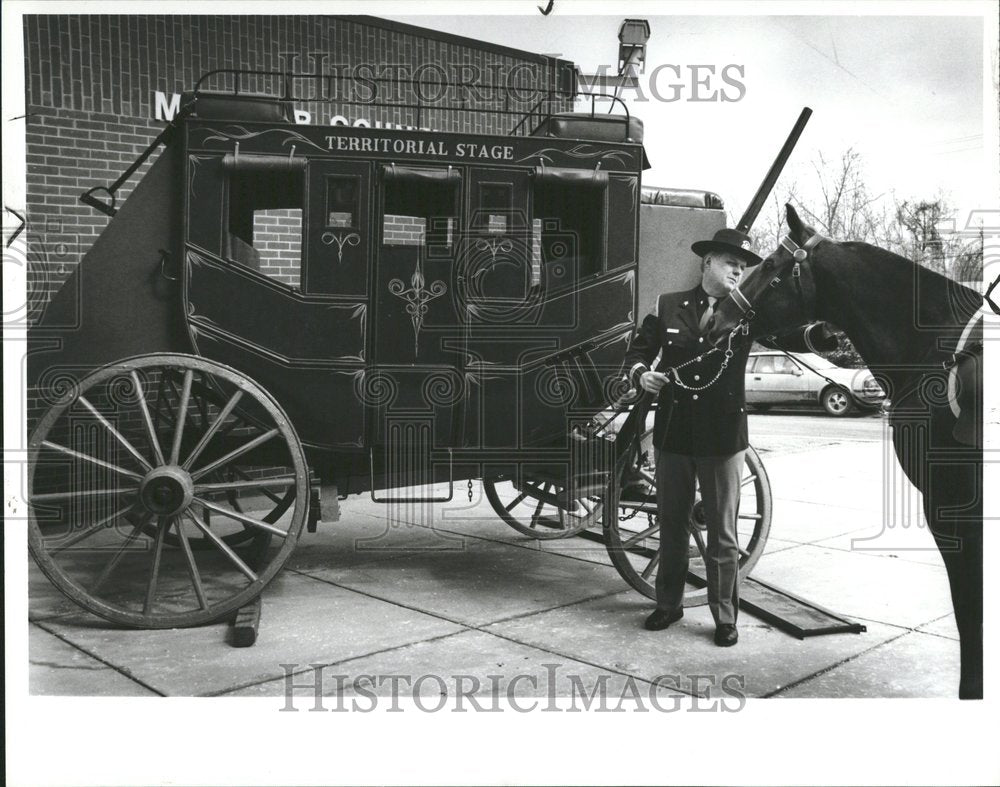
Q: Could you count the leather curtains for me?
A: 3